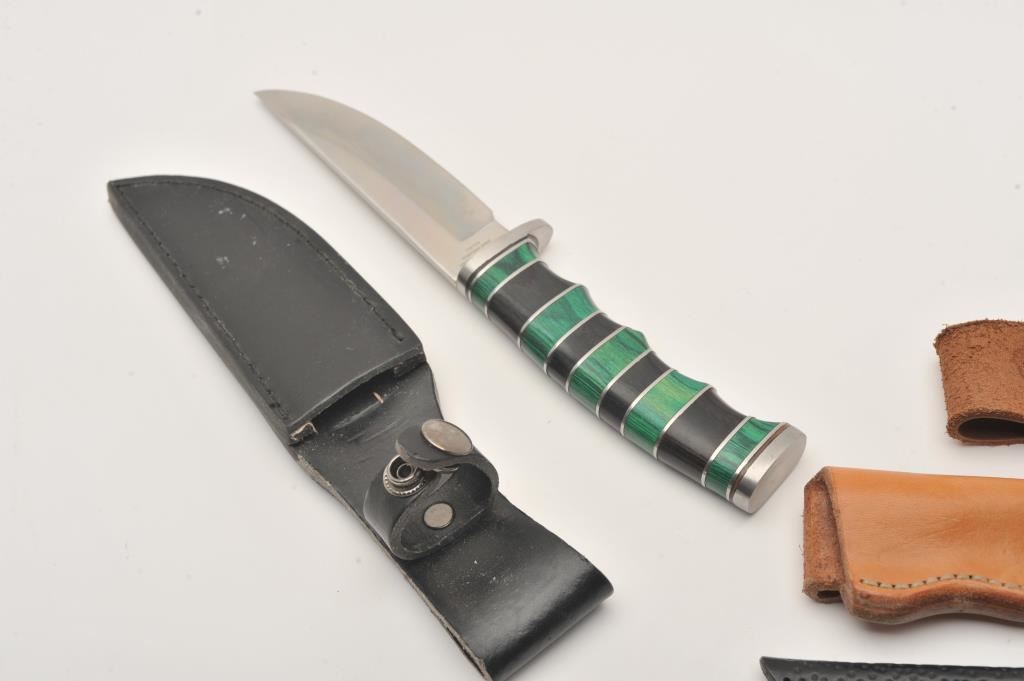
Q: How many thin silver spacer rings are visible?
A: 10